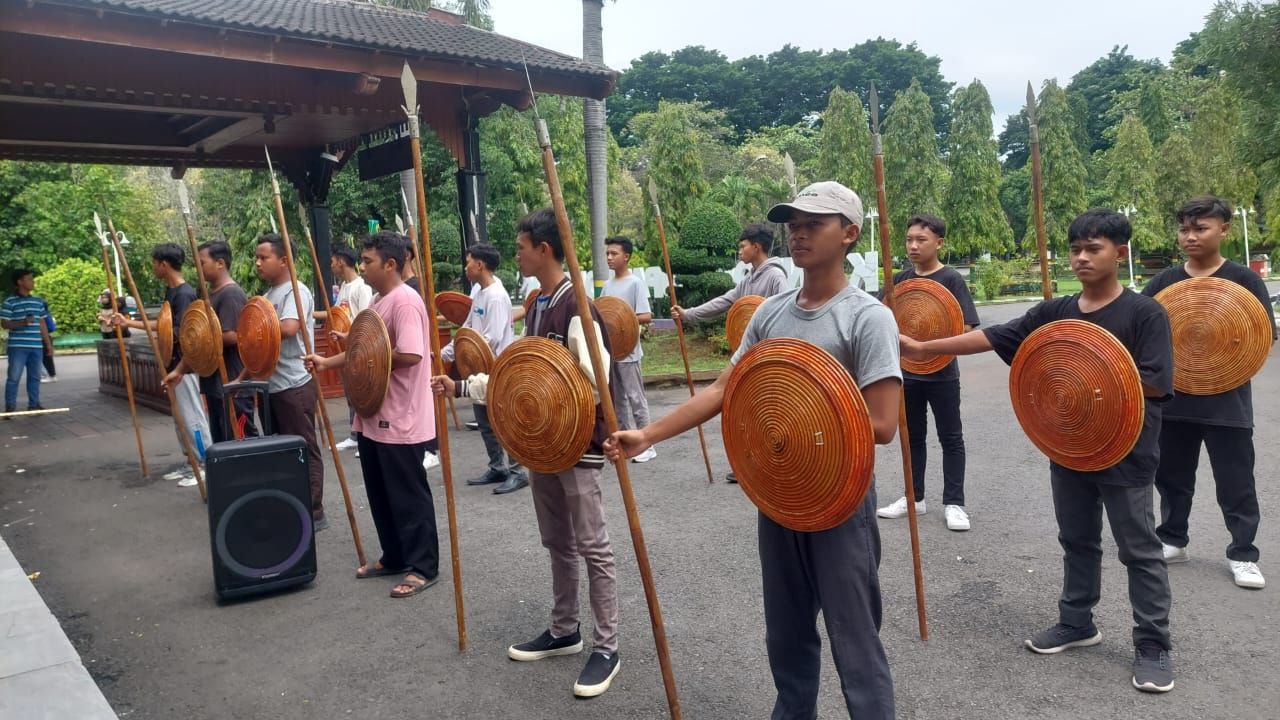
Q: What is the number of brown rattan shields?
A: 15